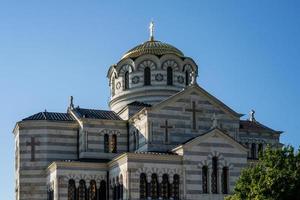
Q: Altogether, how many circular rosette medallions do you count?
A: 4